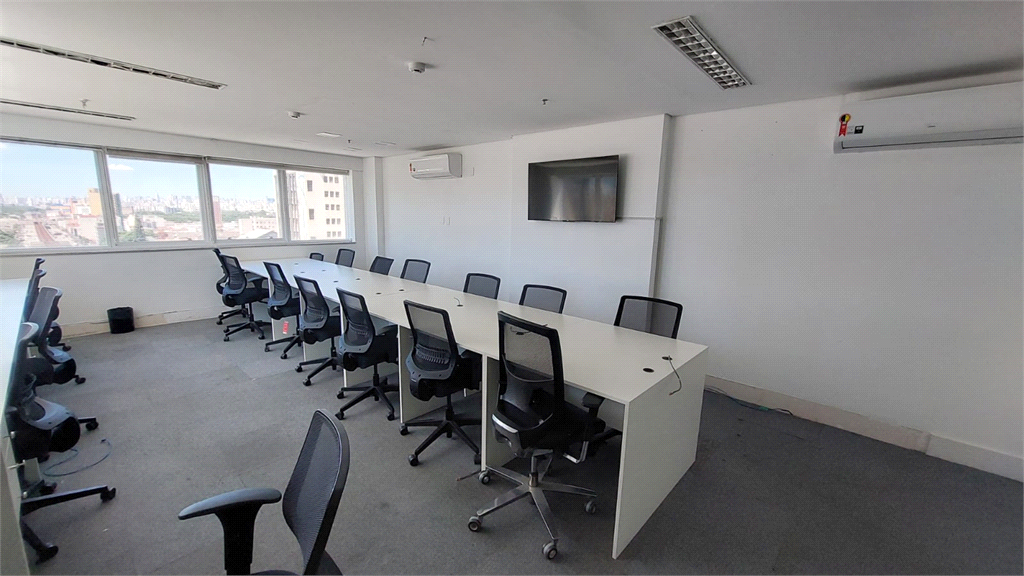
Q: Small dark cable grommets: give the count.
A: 11